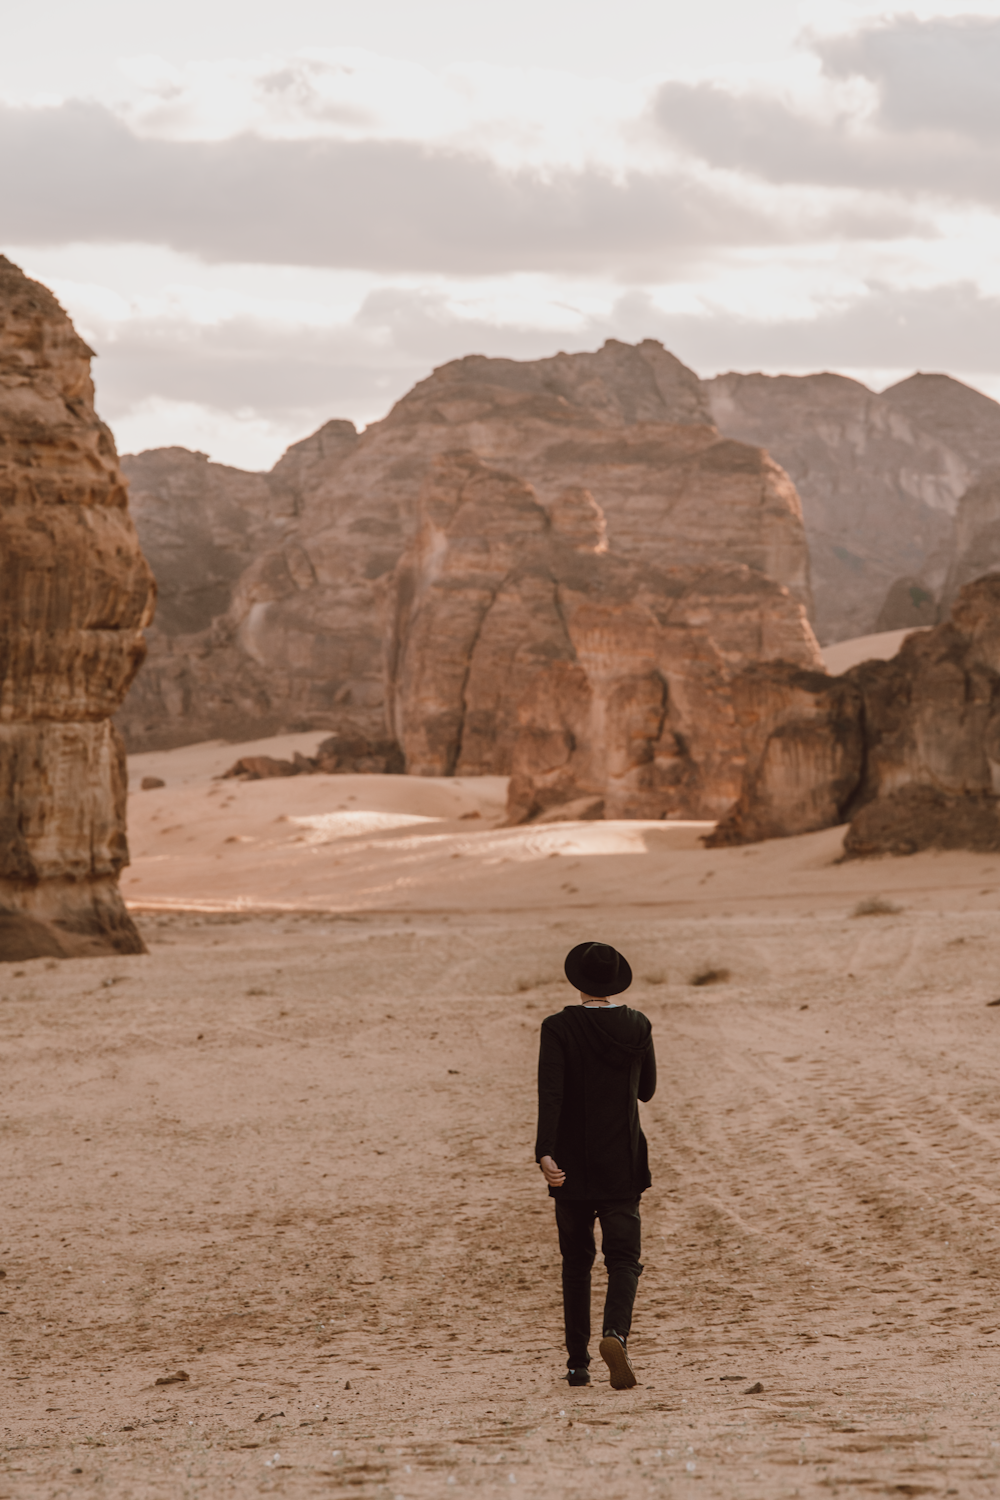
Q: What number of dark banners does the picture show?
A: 0